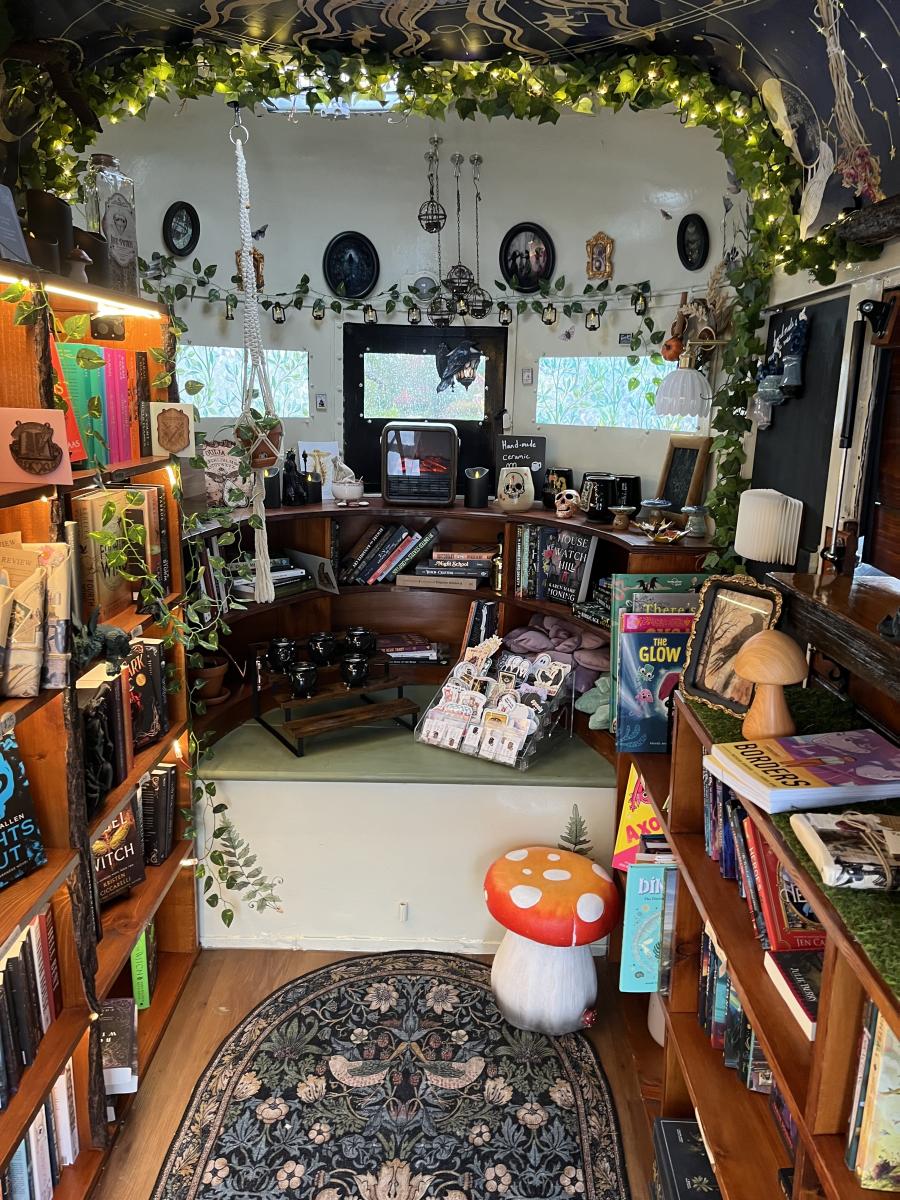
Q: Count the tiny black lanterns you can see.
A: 10